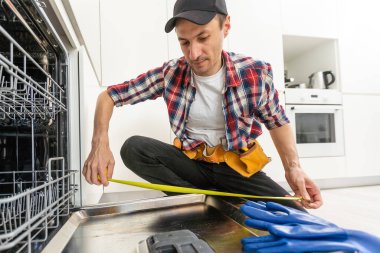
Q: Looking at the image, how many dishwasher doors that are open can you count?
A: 1